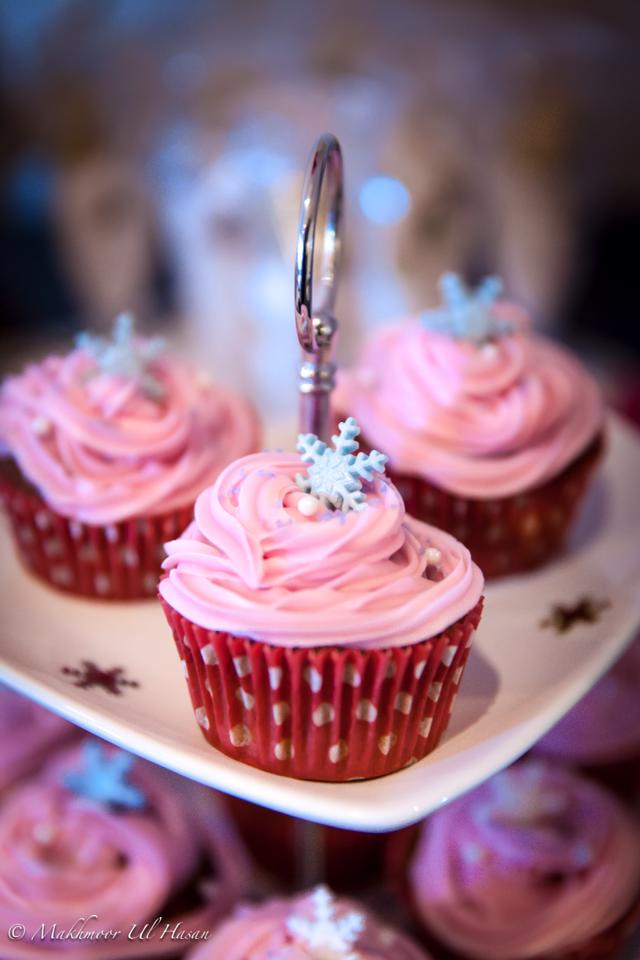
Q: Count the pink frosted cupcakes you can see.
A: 8